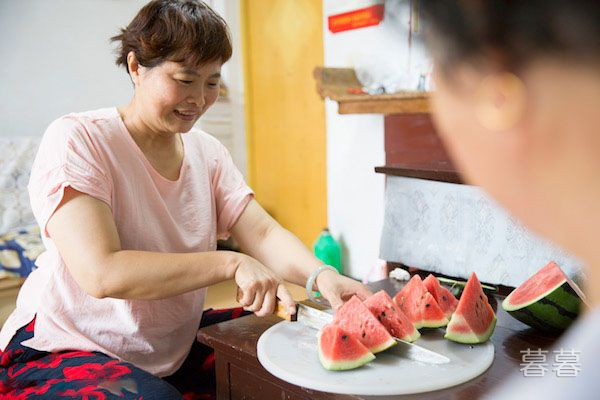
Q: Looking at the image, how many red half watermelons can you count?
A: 1